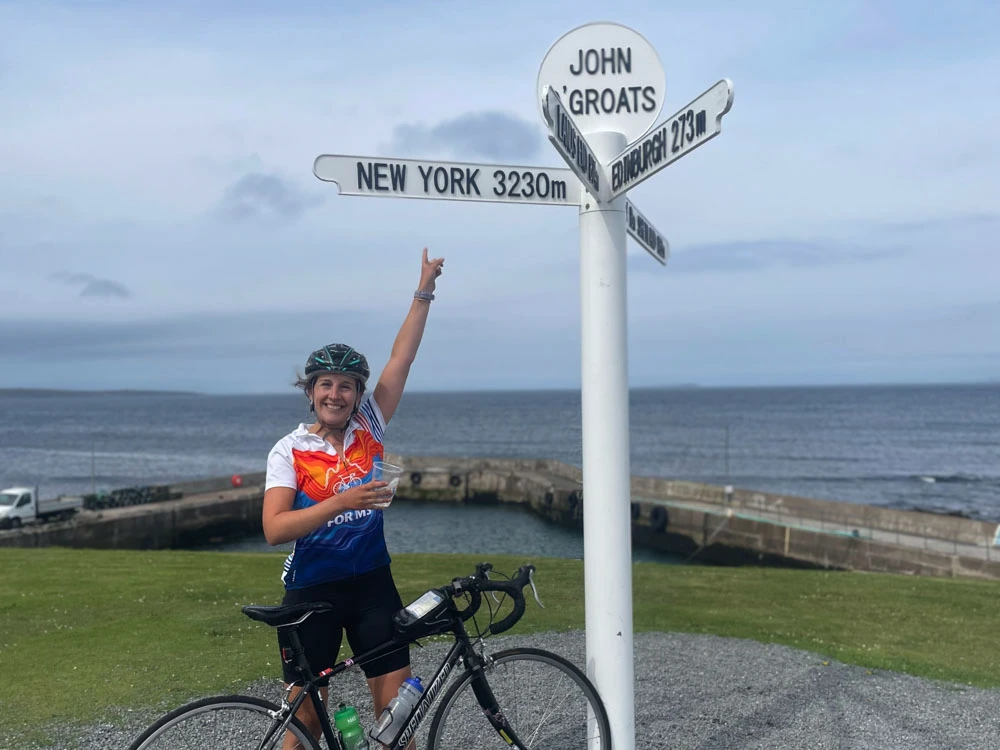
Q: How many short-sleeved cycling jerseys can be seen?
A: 1